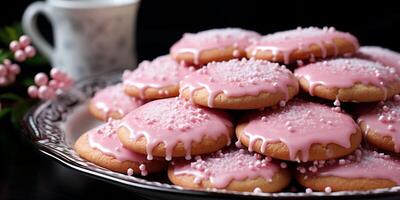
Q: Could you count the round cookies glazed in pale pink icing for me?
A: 13